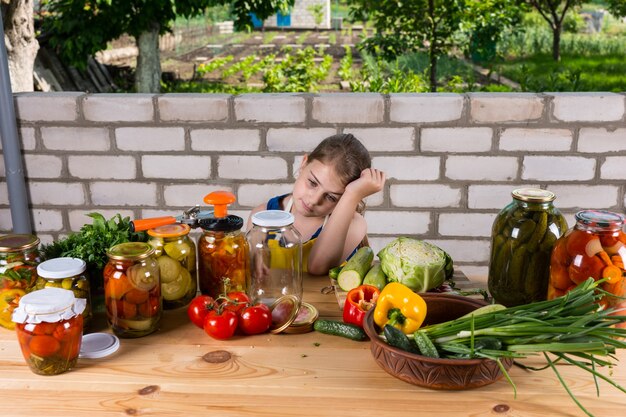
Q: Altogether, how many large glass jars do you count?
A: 2